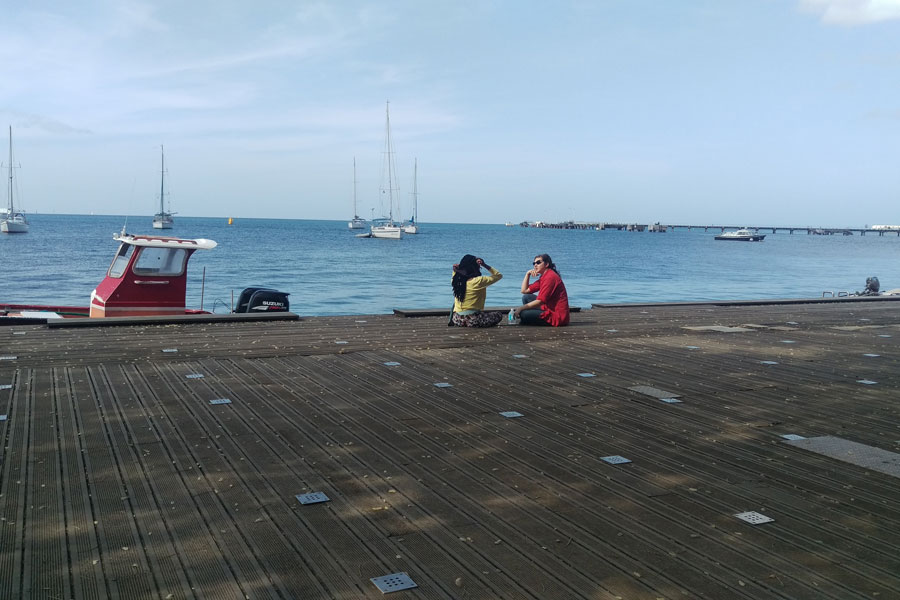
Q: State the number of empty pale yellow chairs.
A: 0